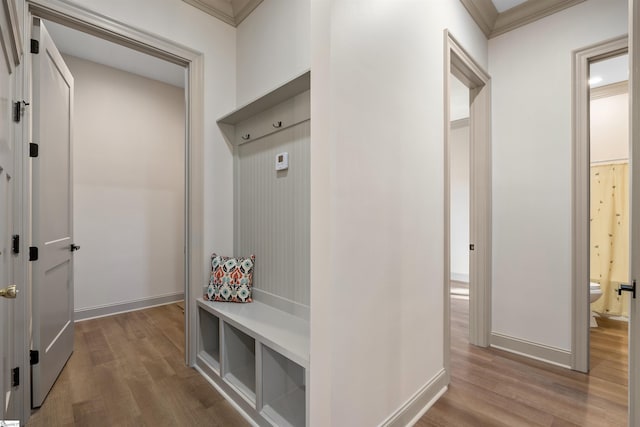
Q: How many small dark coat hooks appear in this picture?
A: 2